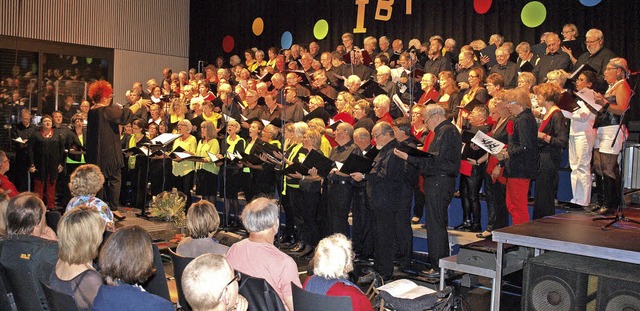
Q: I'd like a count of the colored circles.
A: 7